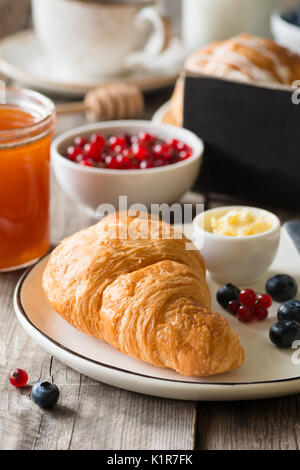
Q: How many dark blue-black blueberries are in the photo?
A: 5